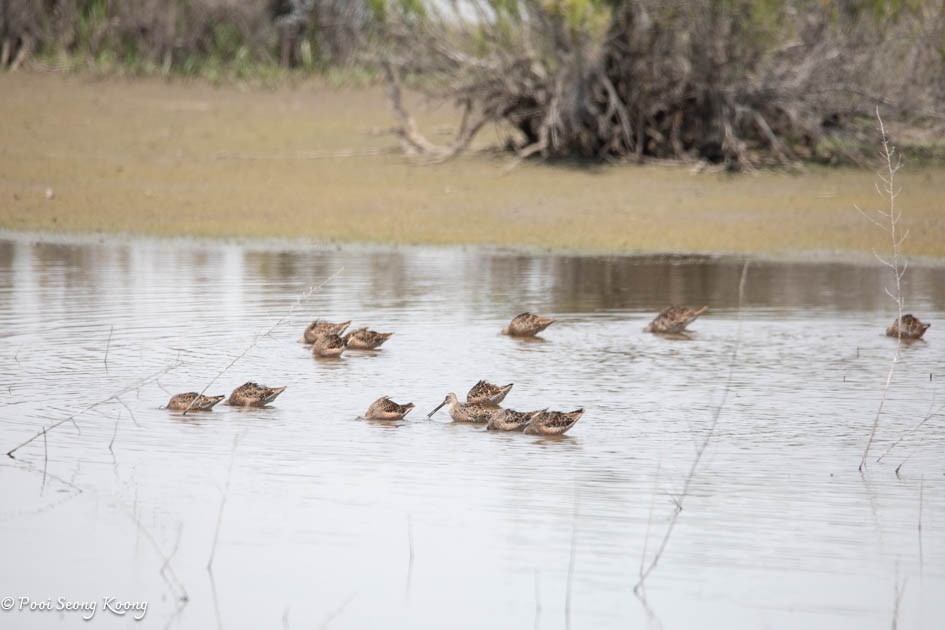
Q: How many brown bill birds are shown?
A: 13